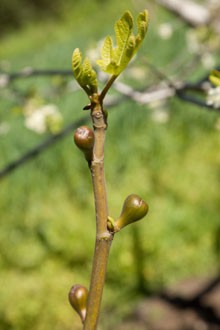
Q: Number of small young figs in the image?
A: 3